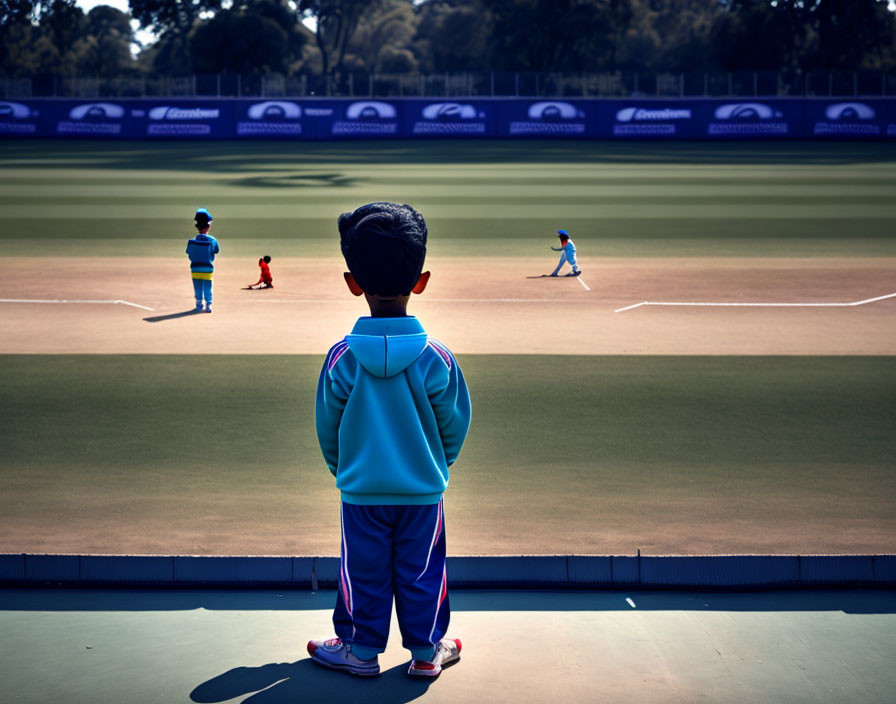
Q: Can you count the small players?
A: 3